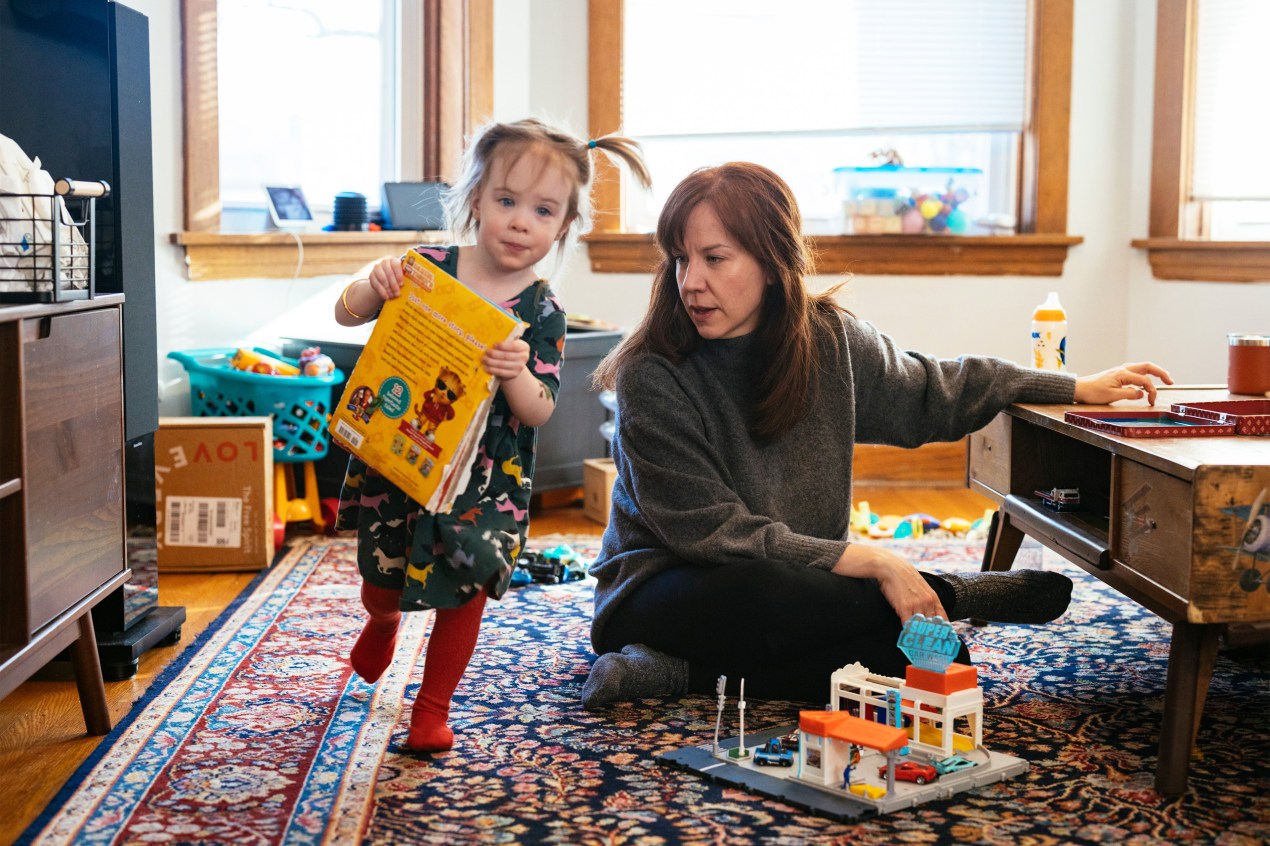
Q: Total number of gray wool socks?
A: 2